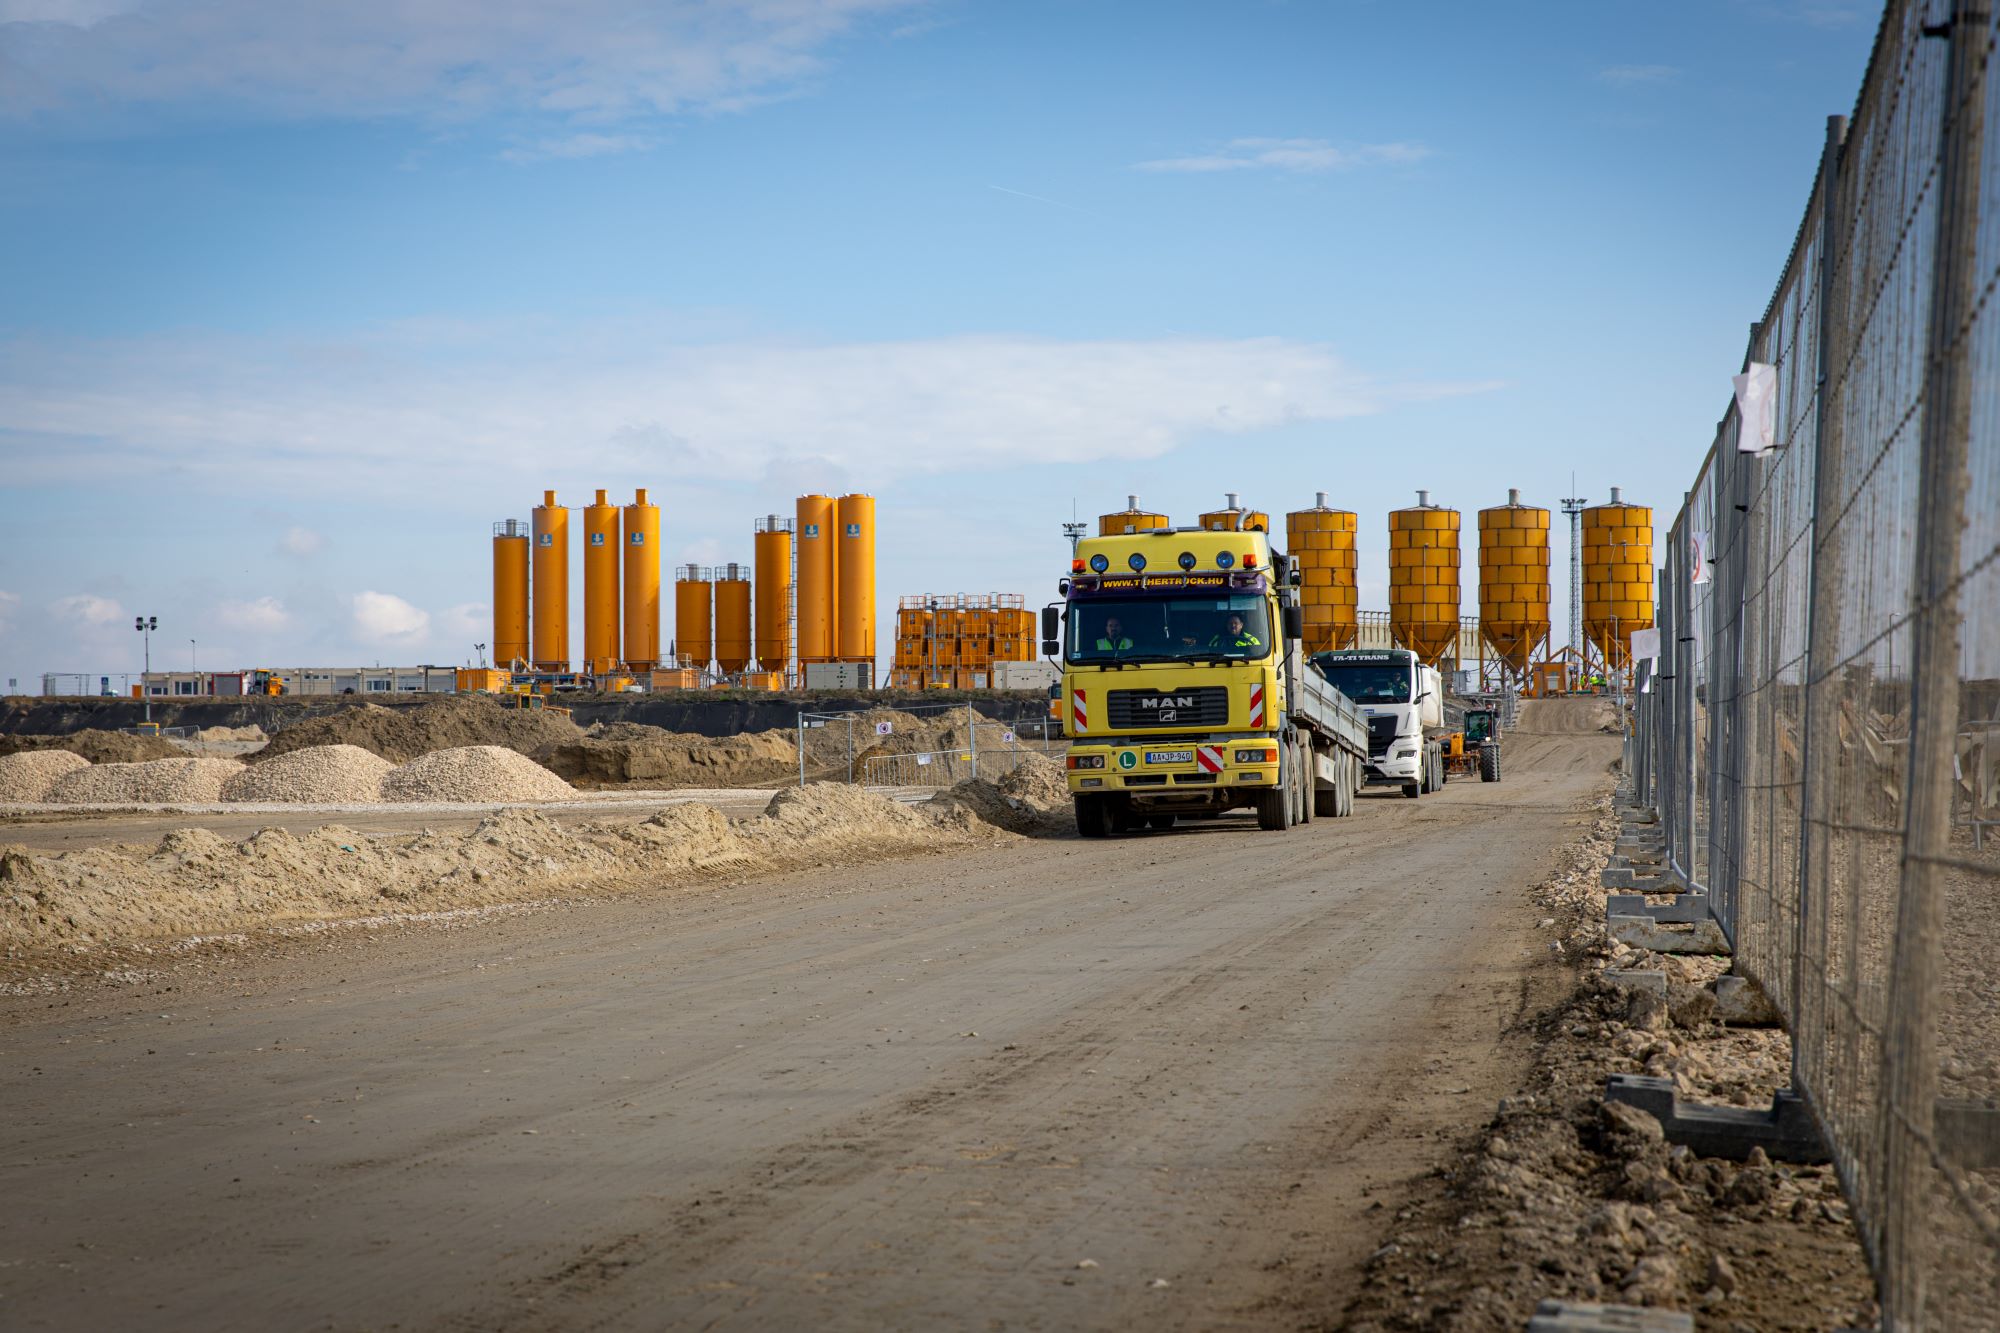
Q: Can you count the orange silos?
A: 15